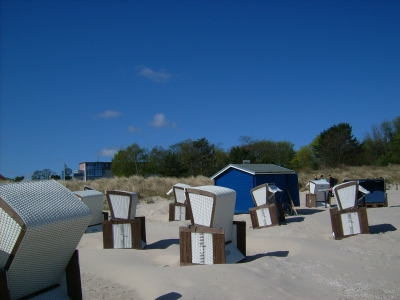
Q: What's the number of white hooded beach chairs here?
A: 8